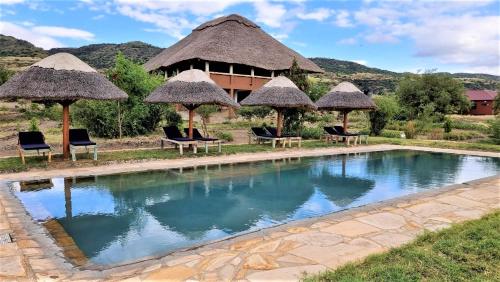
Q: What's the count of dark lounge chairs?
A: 8